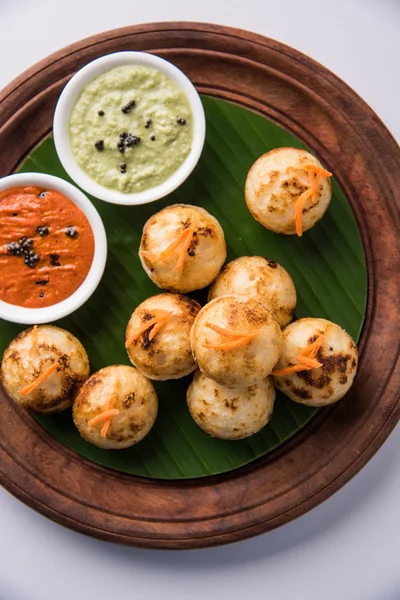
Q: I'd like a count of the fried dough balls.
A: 9